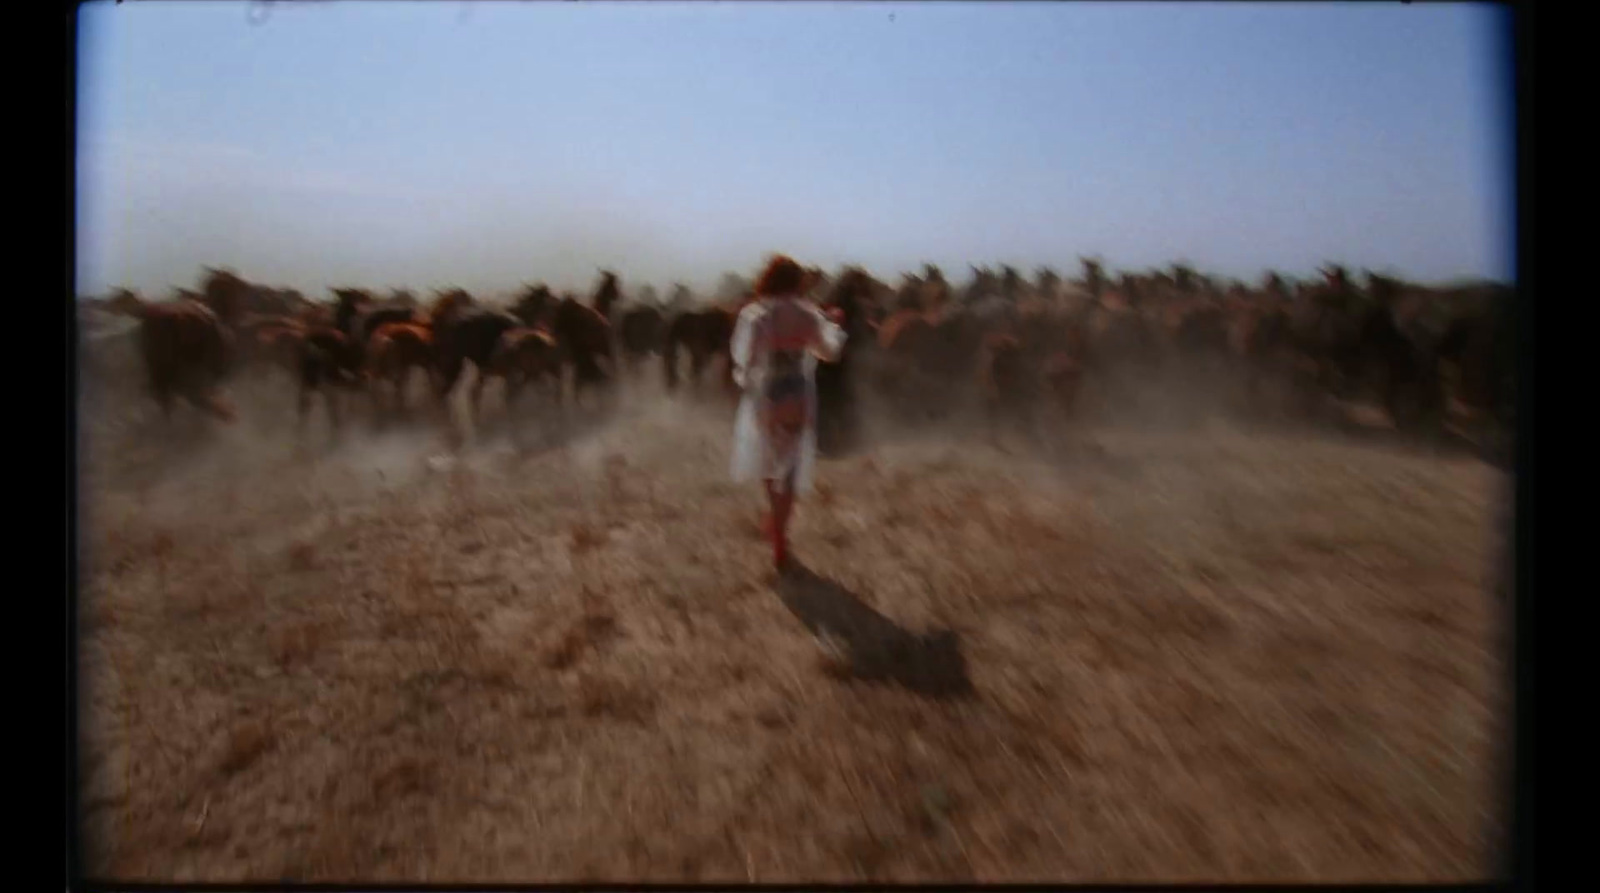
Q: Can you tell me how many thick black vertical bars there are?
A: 2